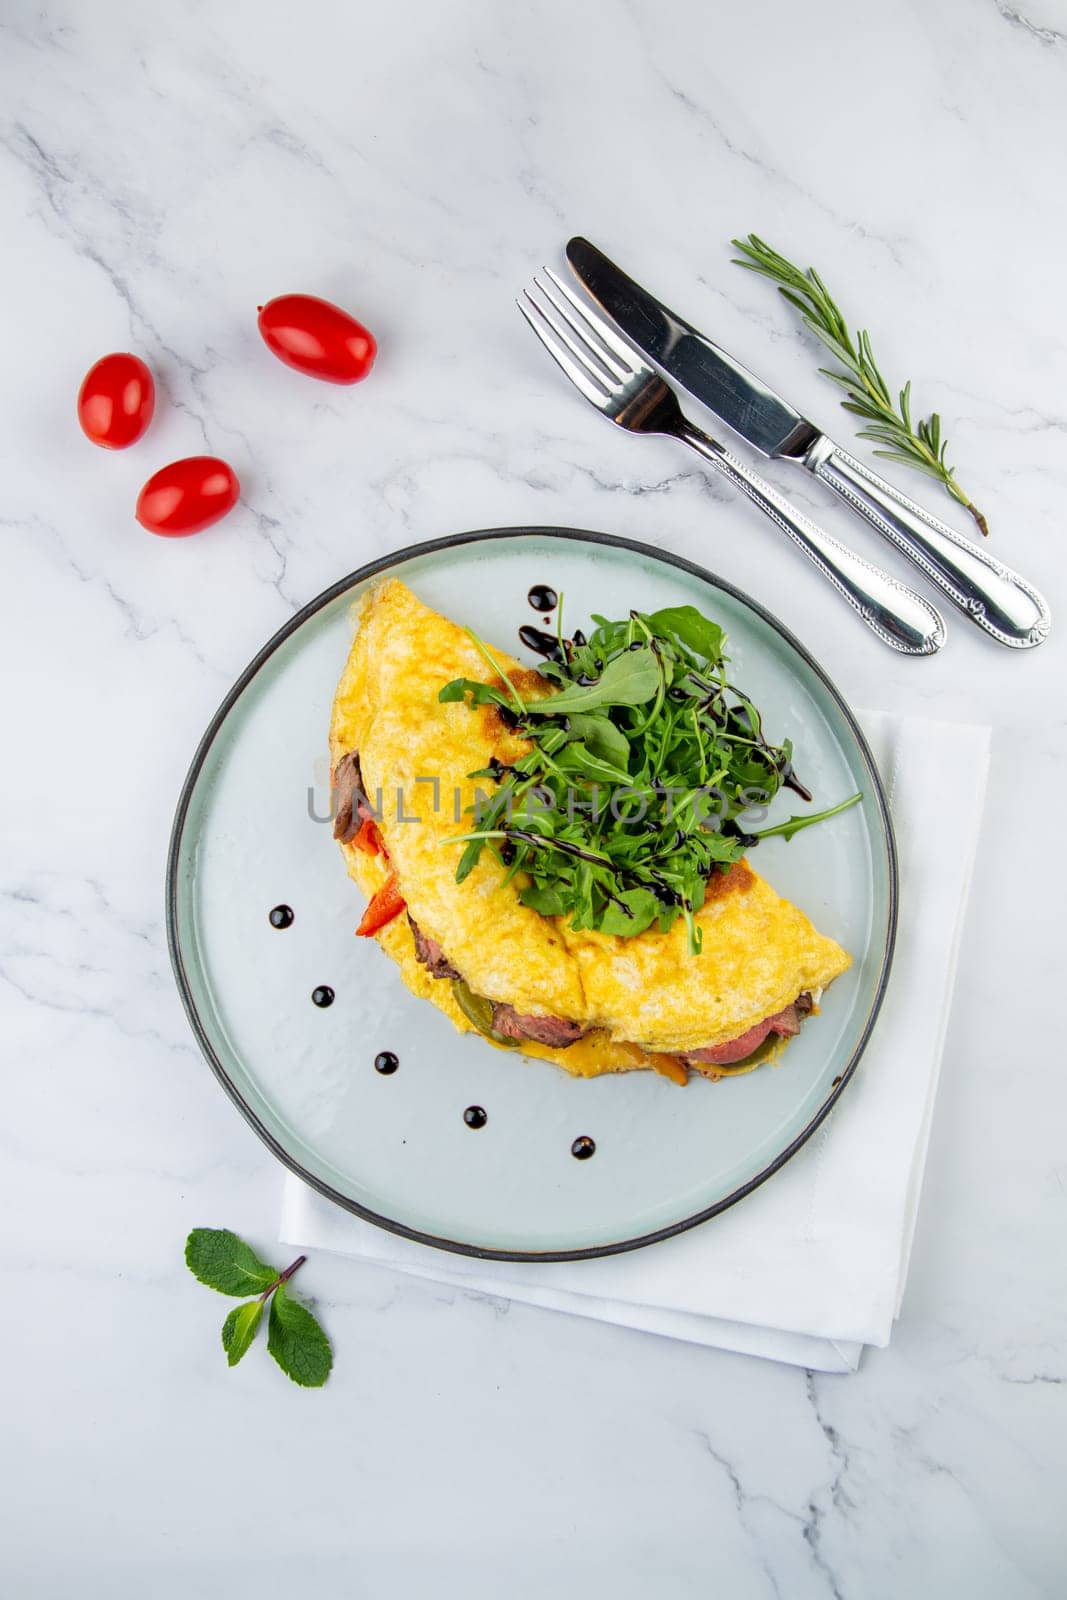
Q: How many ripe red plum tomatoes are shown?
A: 3